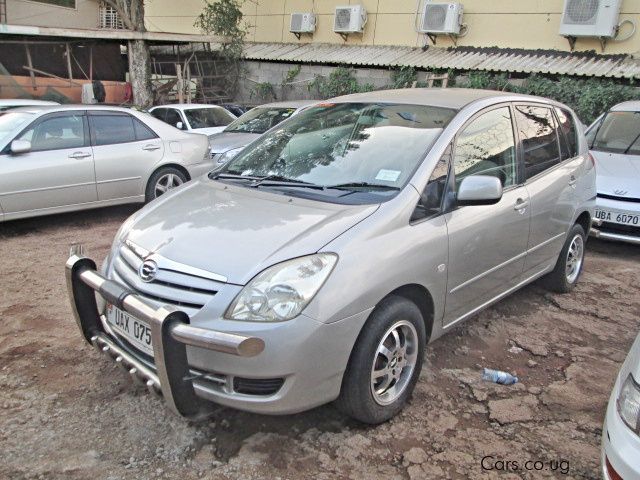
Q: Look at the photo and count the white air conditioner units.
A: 4